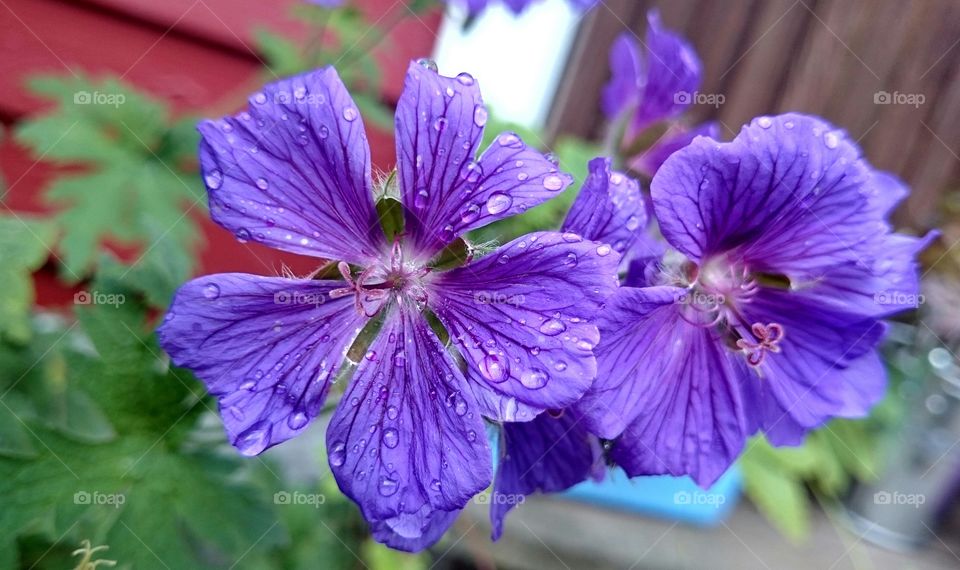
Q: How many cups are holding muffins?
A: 0